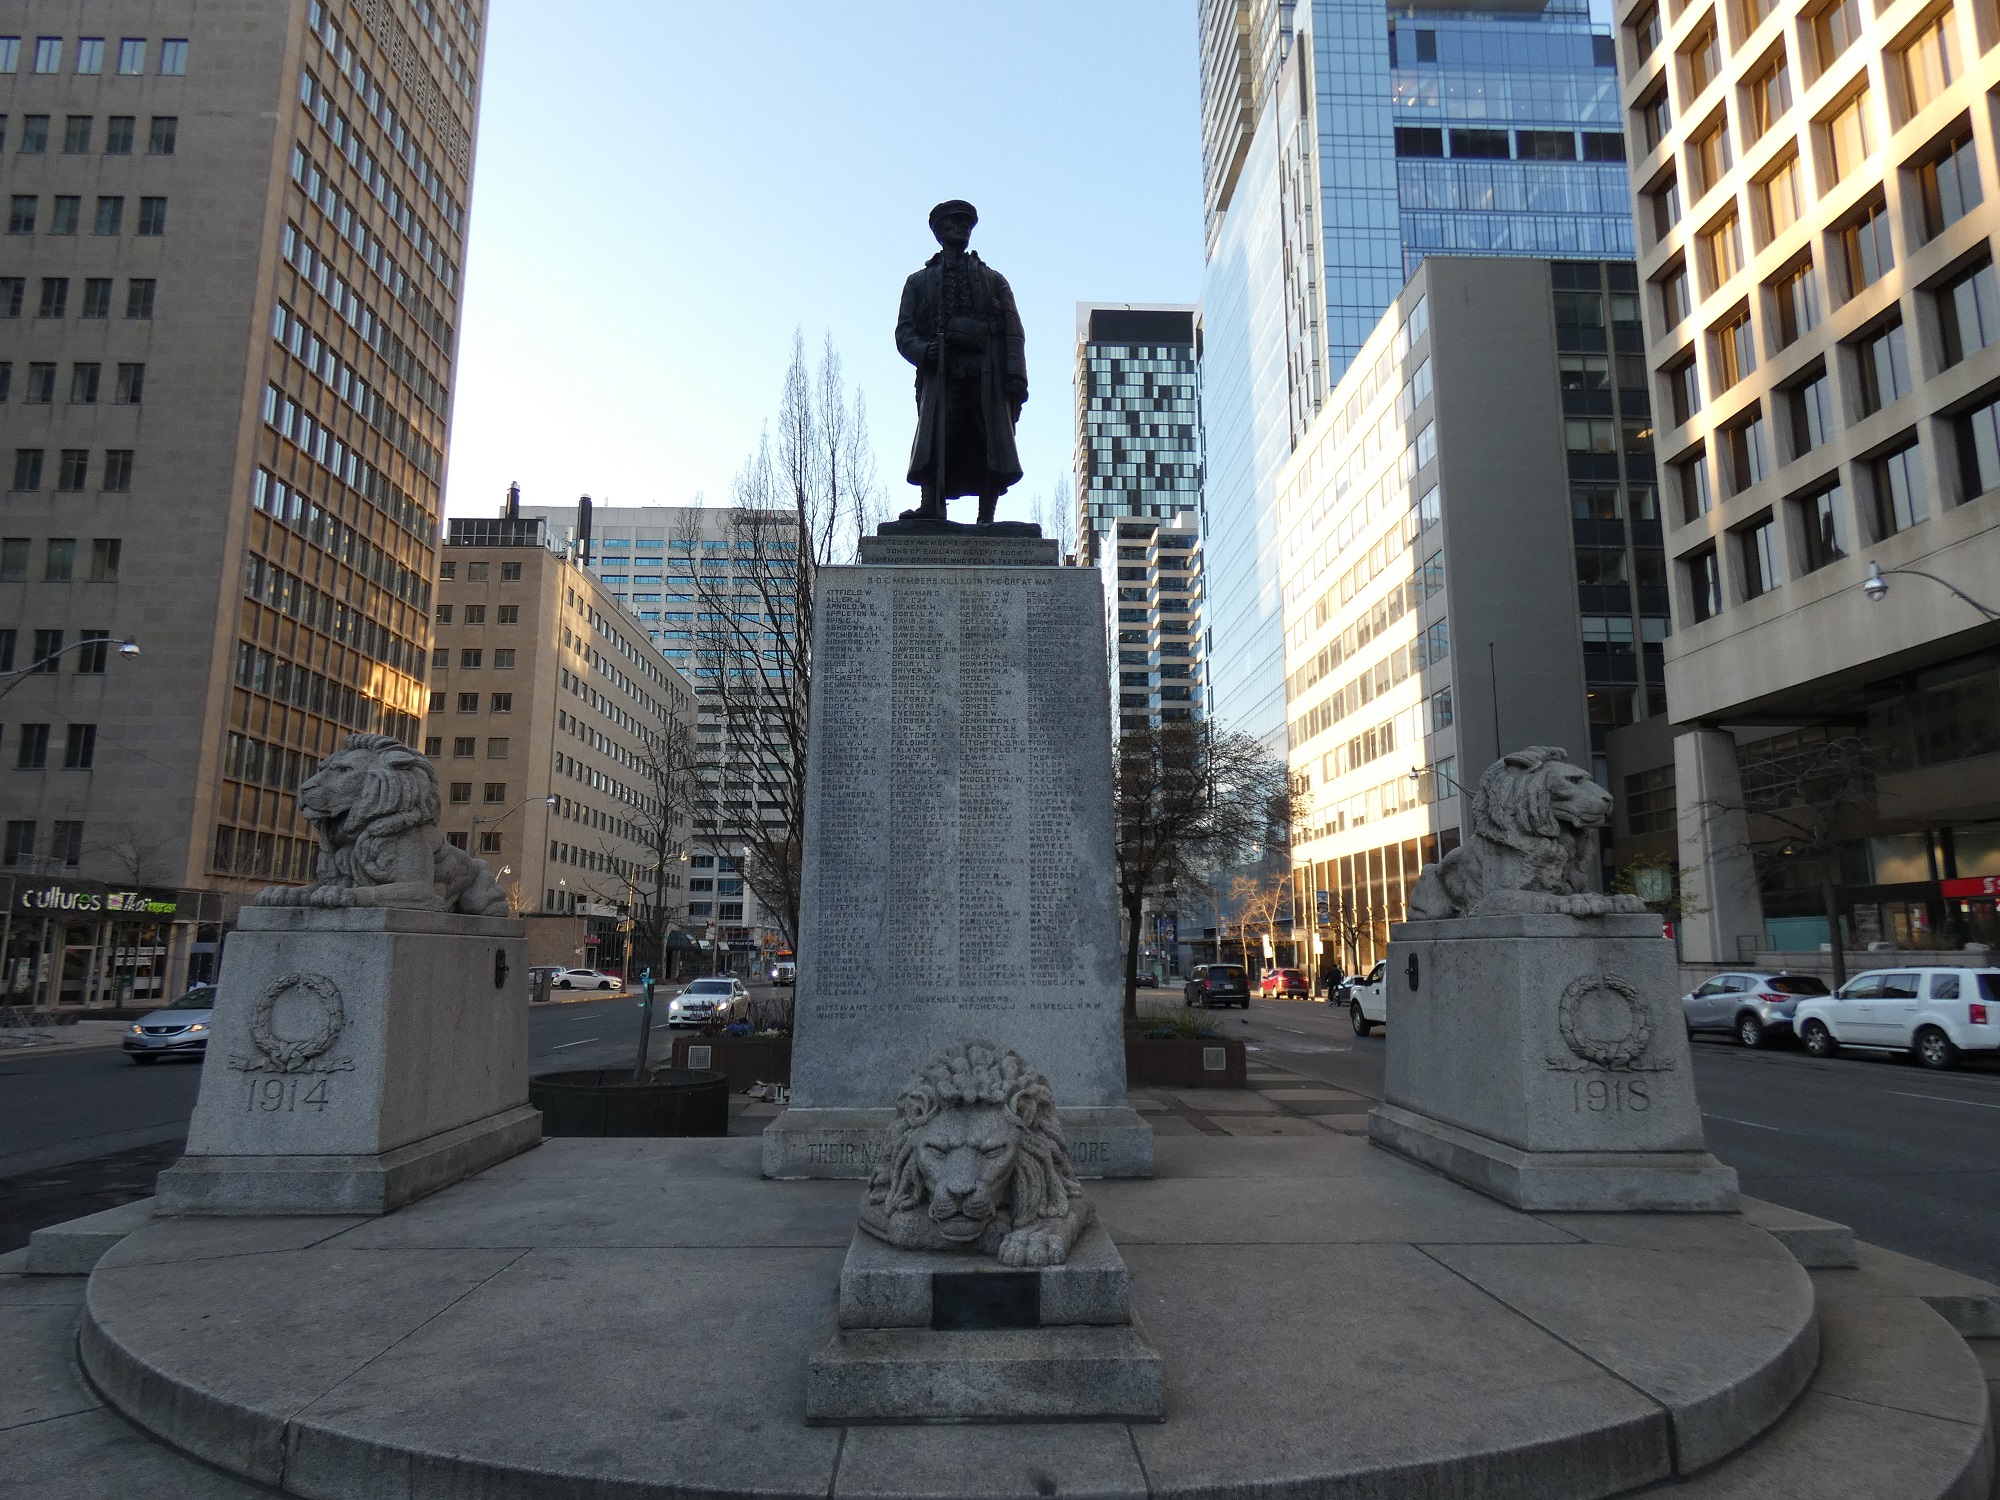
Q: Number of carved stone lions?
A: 3